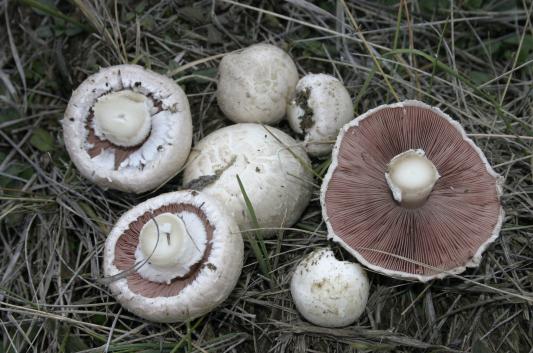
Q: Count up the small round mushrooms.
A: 3